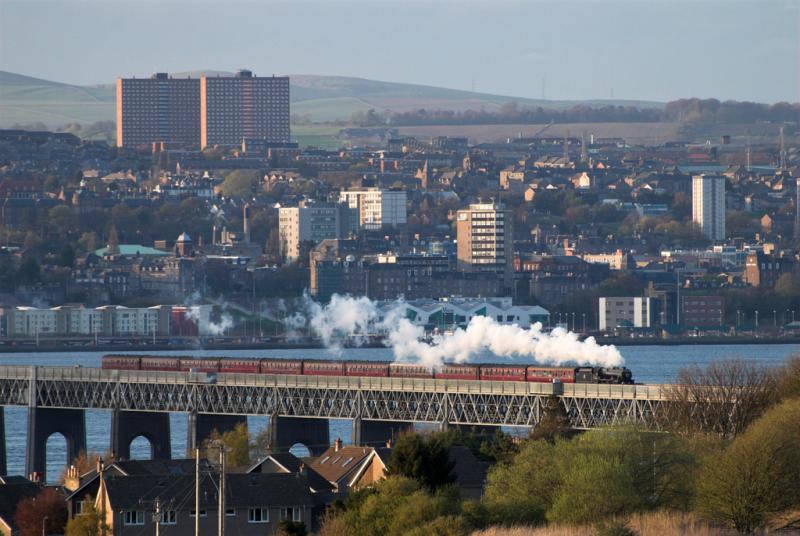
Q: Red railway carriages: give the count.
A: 11